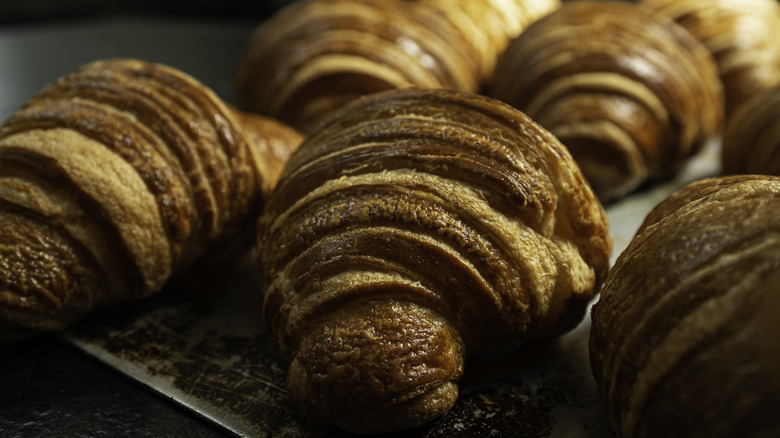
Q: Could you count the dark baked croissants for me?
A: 7